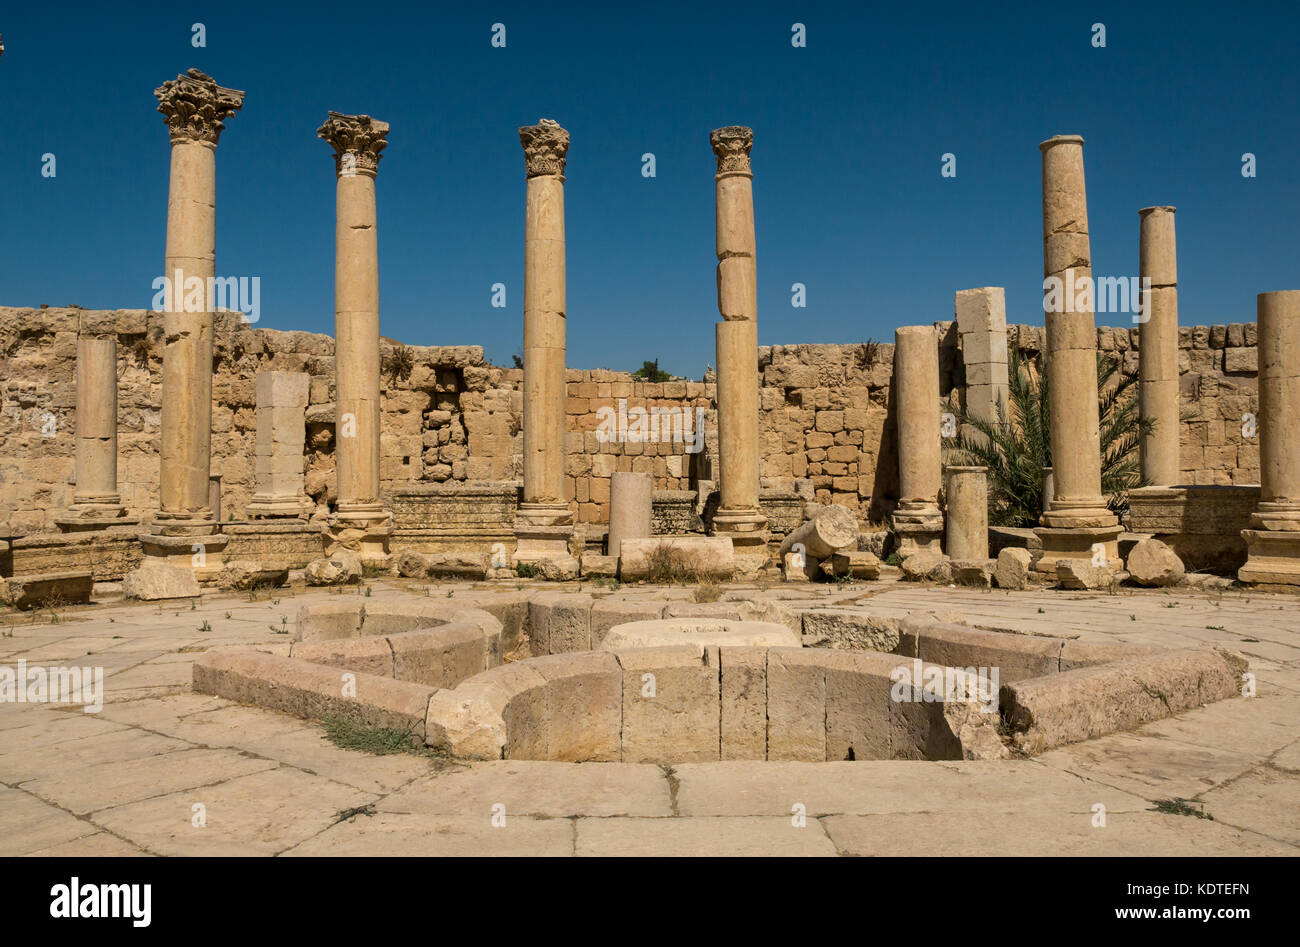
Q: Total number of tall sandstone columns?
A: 6